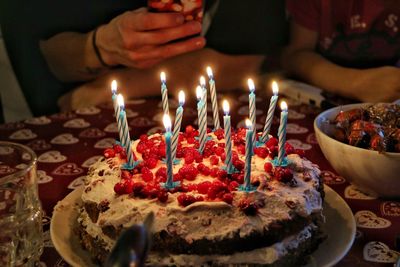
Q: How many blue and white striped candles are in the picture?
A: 13